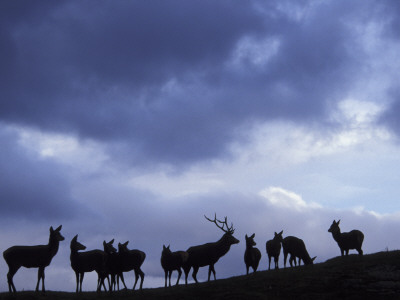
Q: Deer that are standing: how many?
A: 10